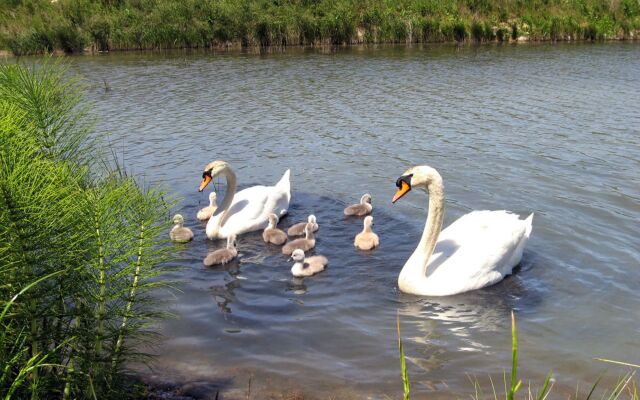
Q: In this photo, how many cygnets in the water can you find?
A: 9